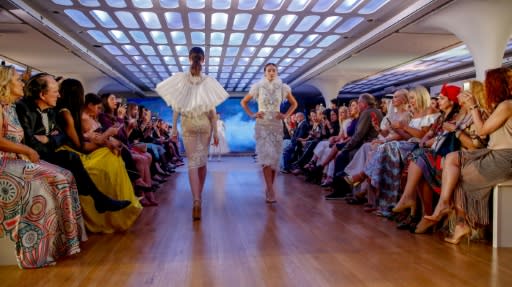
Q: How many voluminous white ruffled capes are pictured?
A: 1